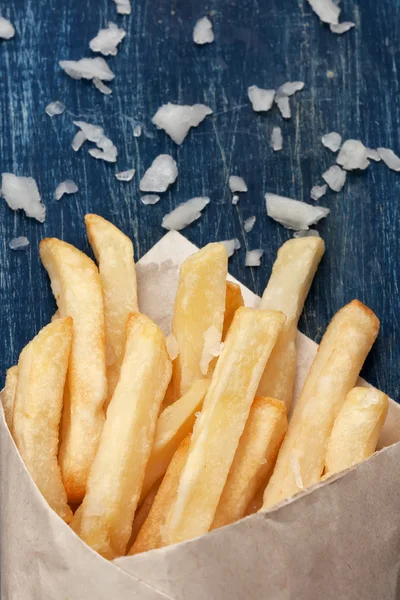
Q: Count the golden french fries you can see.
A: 14